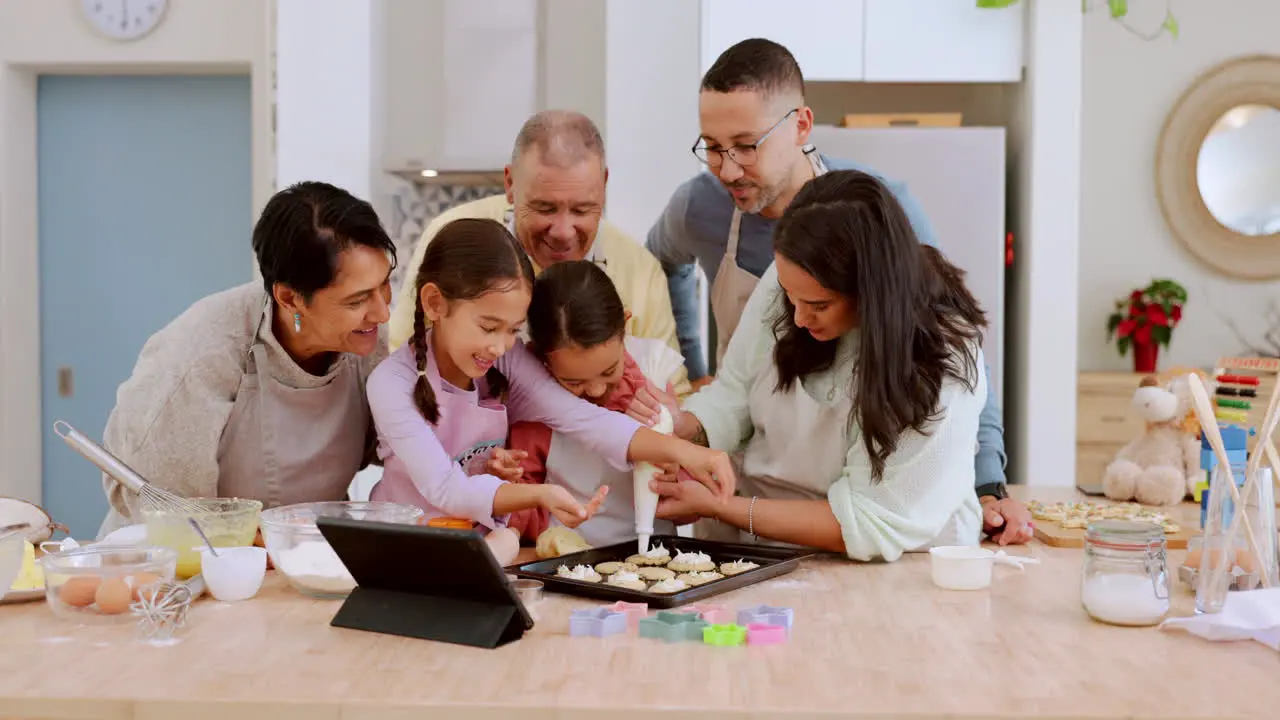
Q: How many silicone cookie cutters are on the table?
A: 7